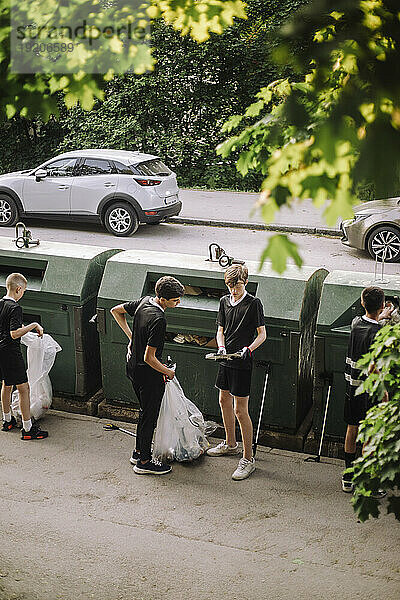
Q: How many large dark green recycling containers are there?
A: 3